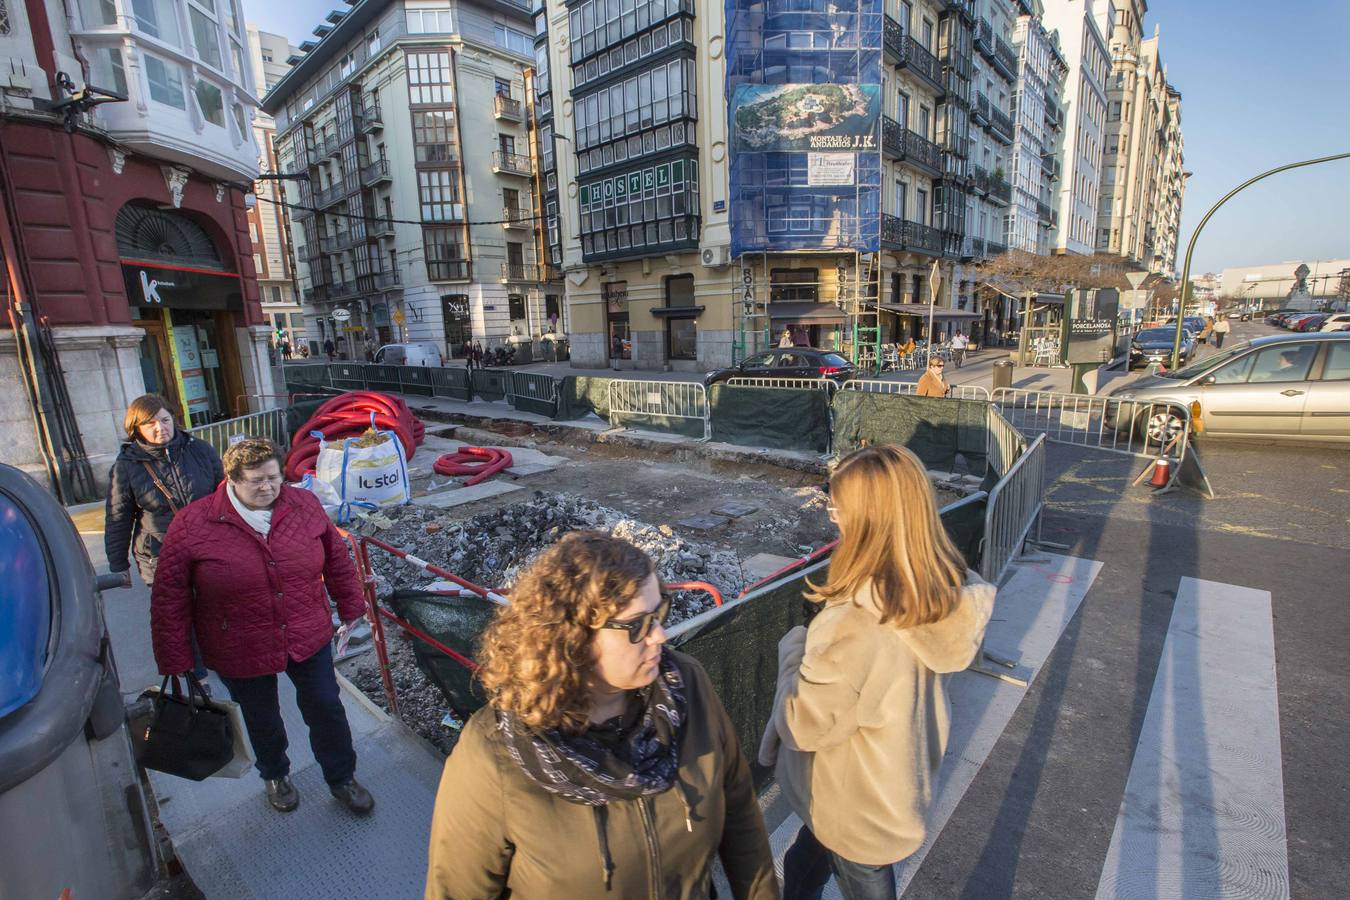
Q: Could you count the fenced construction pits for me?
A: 1